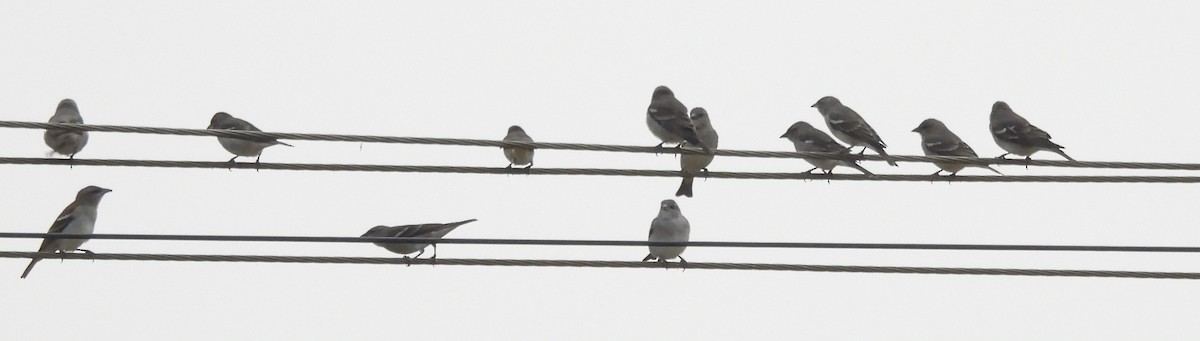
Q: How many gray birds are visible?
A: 12